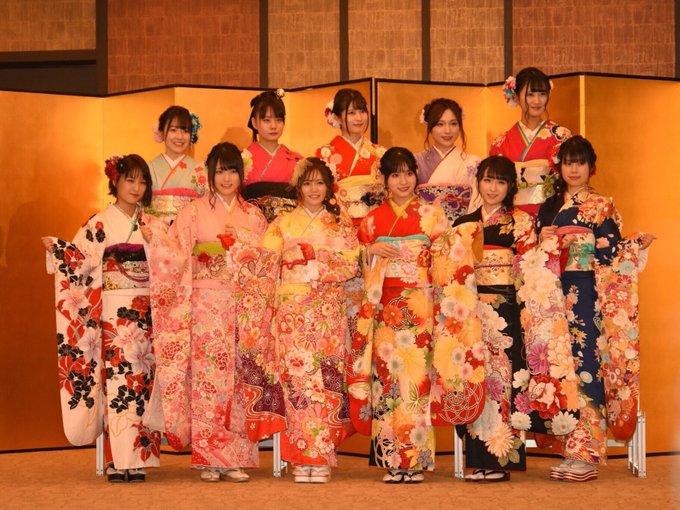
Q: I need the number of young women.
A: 11